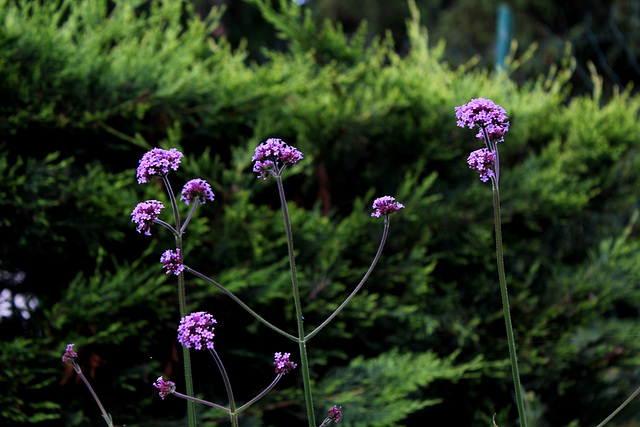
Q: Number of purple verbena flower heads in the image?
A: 13